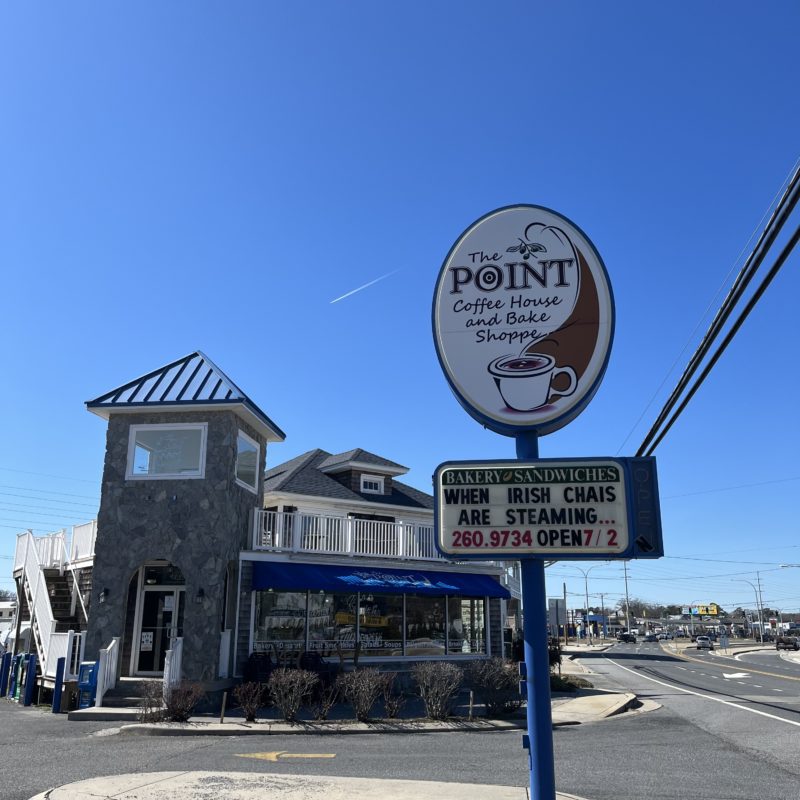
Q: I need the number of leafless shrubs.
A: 9